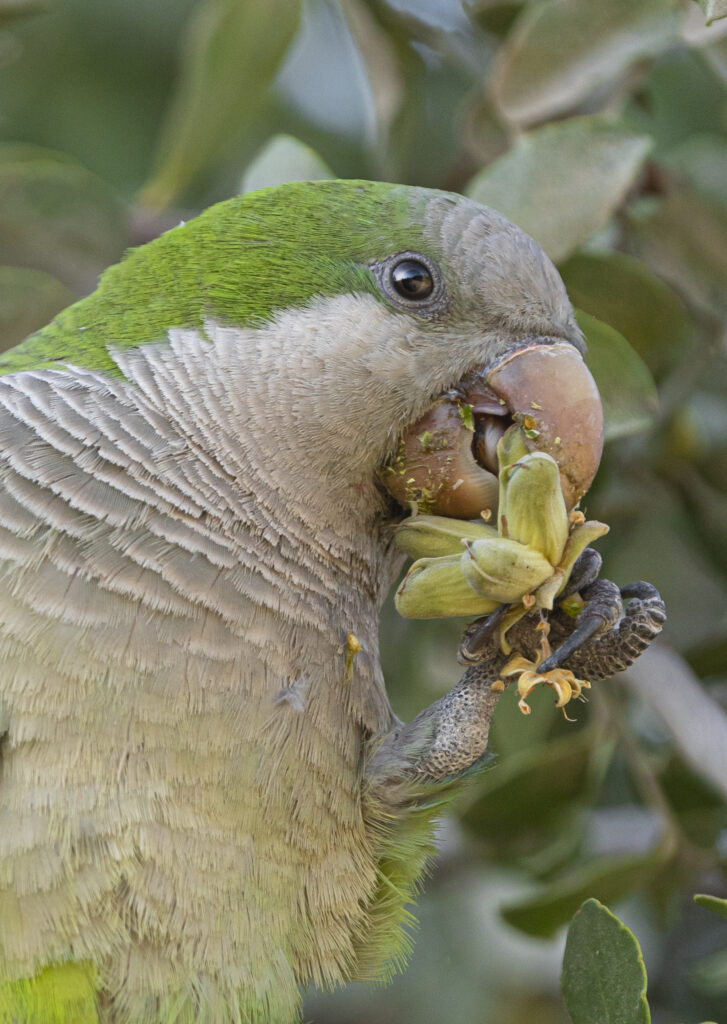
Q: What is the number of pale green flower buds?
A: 5